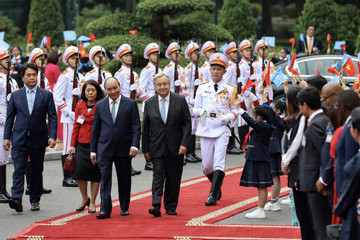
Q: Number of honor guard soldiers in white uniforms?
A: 13